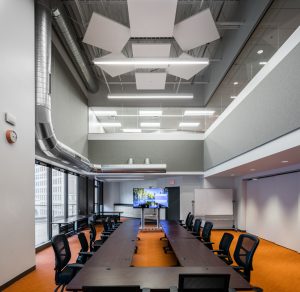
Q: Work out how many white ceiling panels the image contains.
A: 7